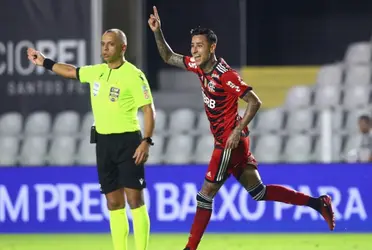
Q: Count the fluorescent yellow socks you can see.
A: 2